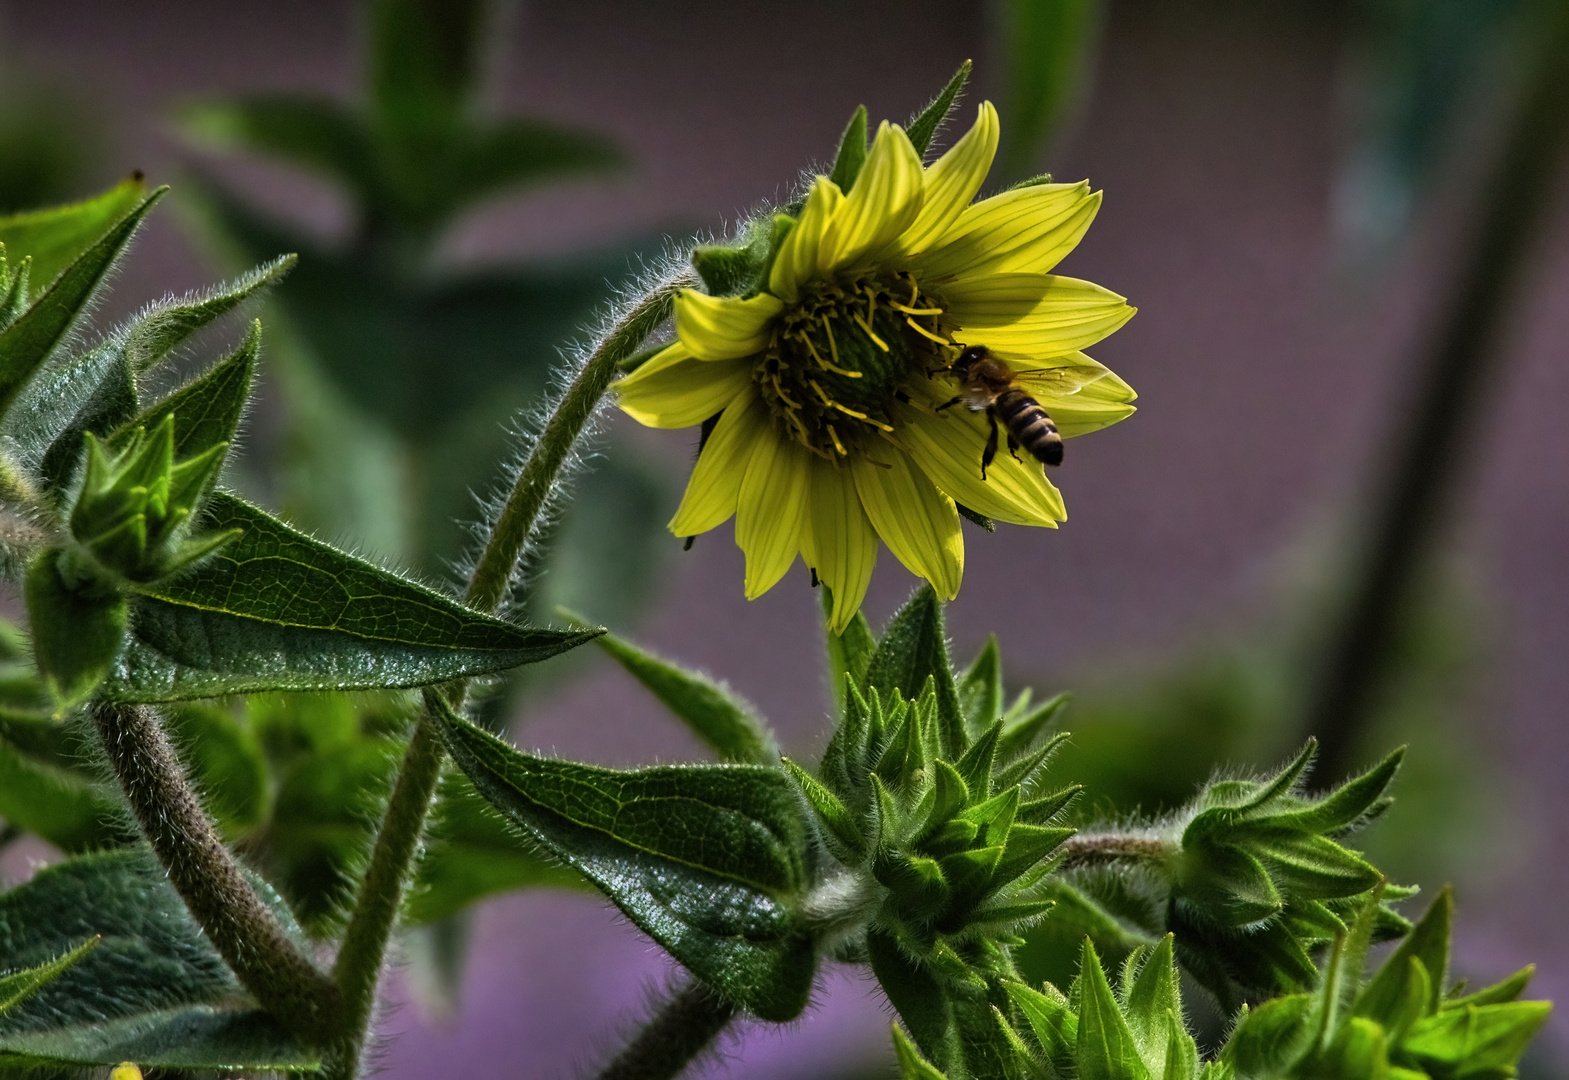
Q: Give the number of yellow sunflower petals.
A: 13